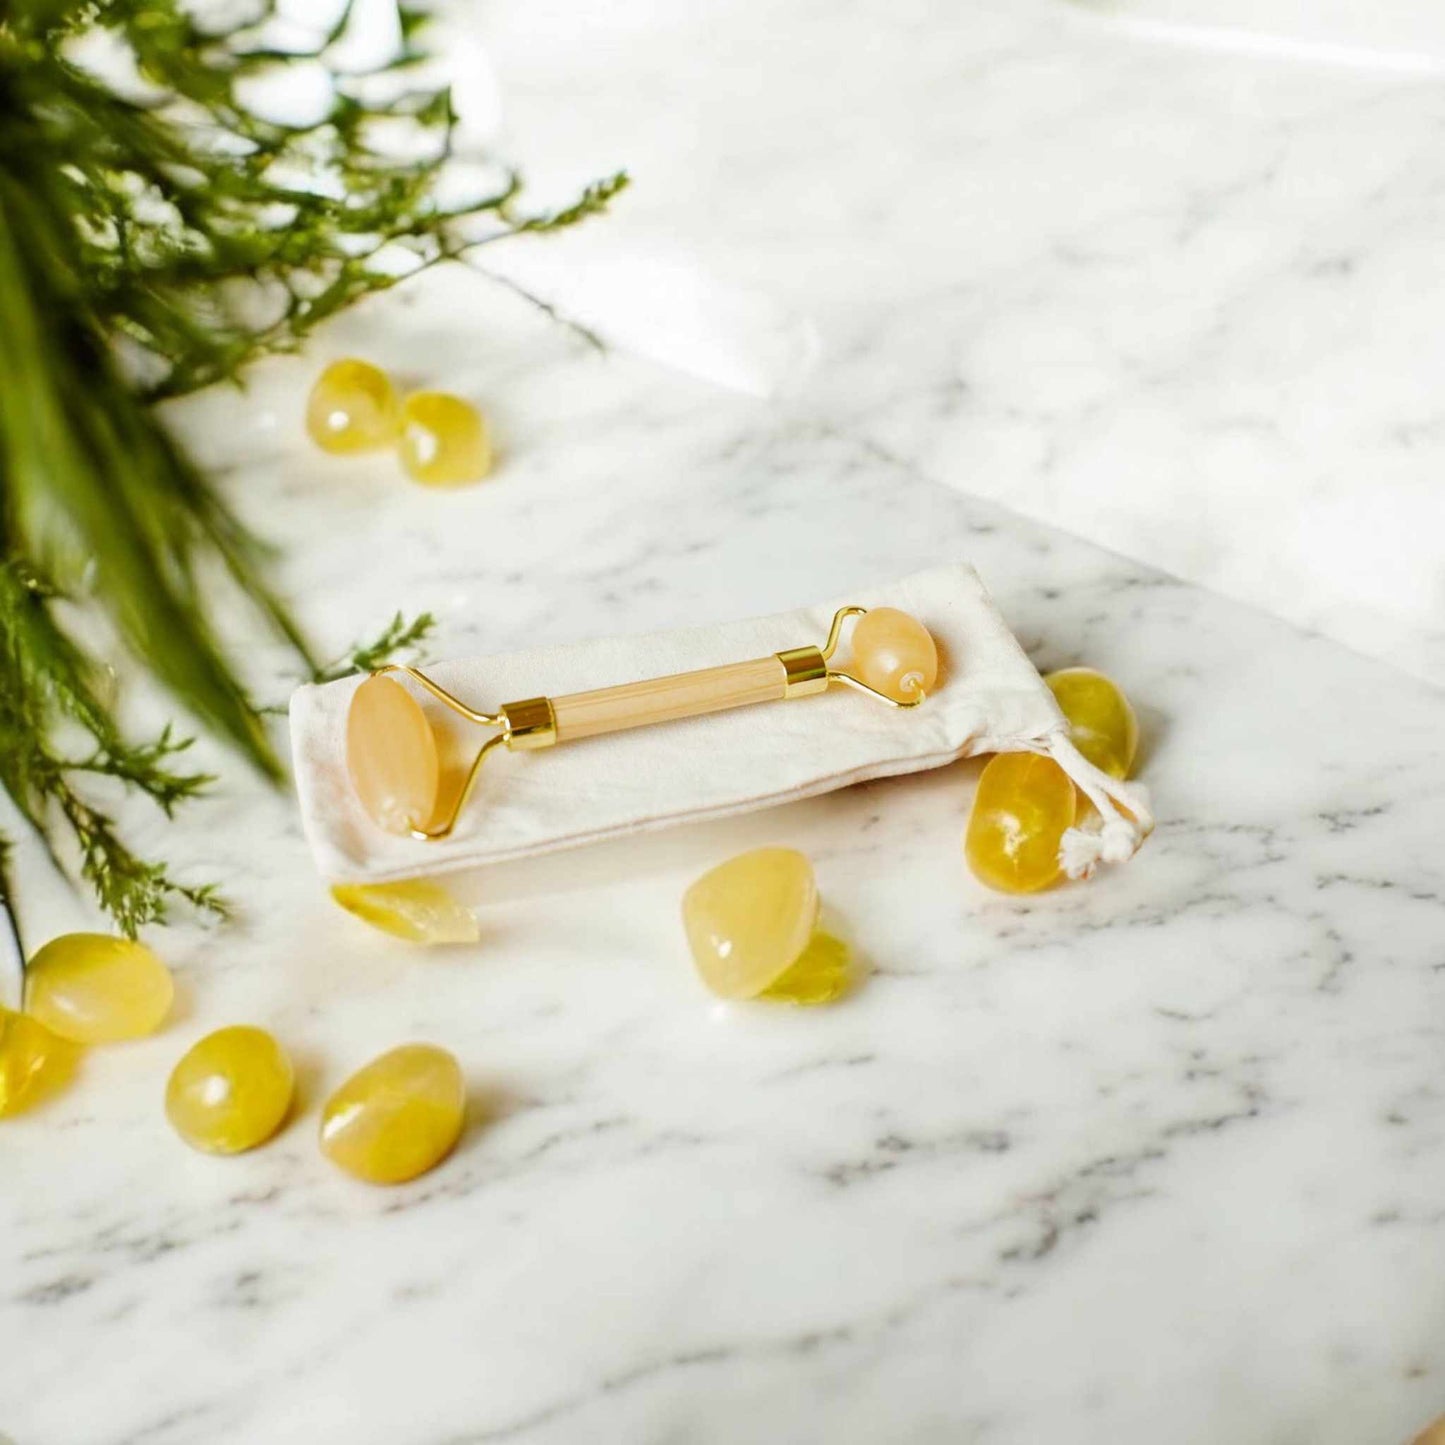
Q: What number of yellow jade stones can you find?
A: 11